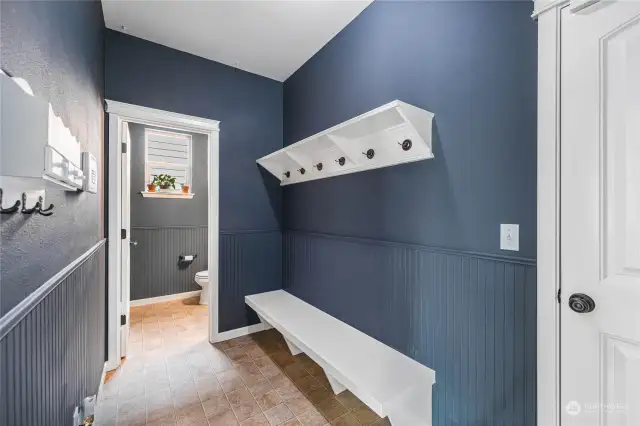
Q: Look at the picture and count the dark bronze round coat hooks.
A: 6